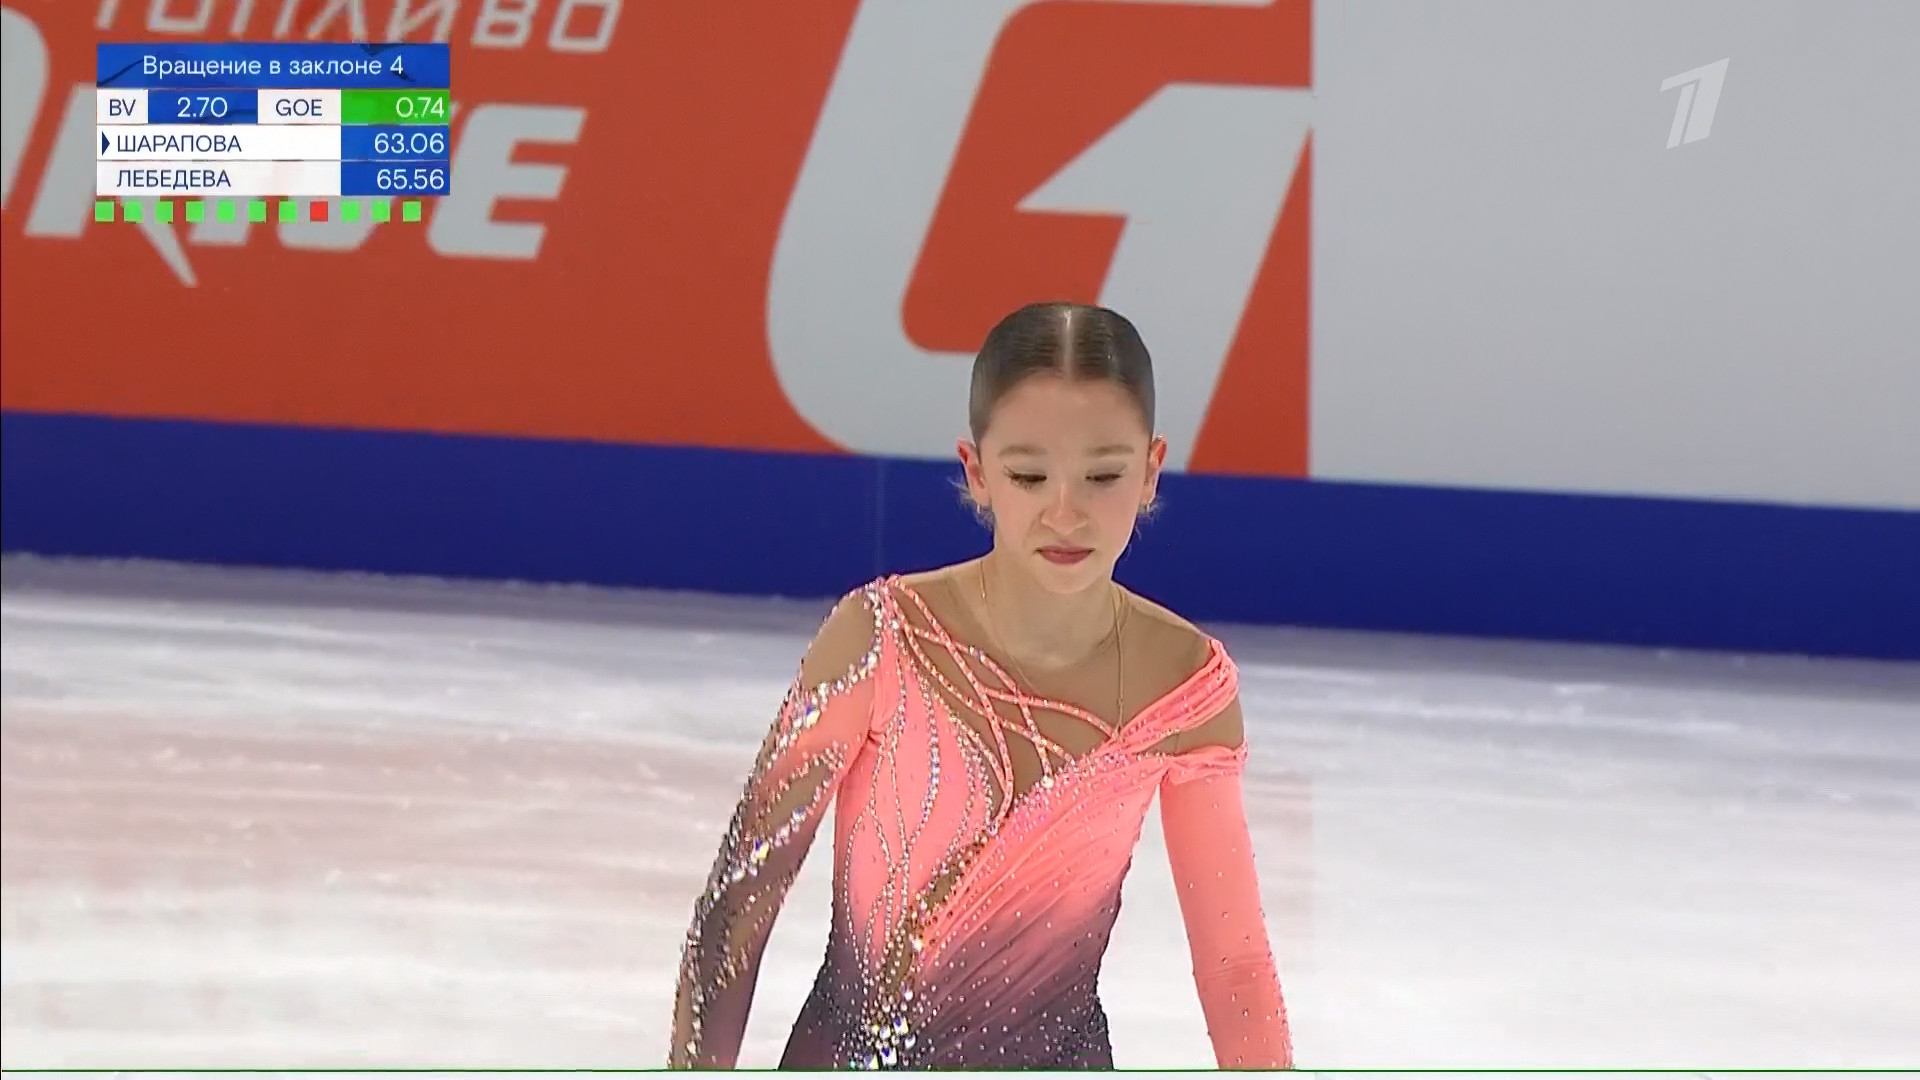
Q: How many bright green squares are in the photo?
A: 10